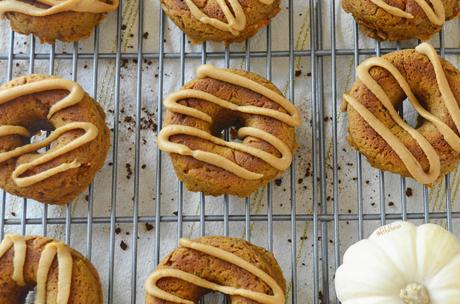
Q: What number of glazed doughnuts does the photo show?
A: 8